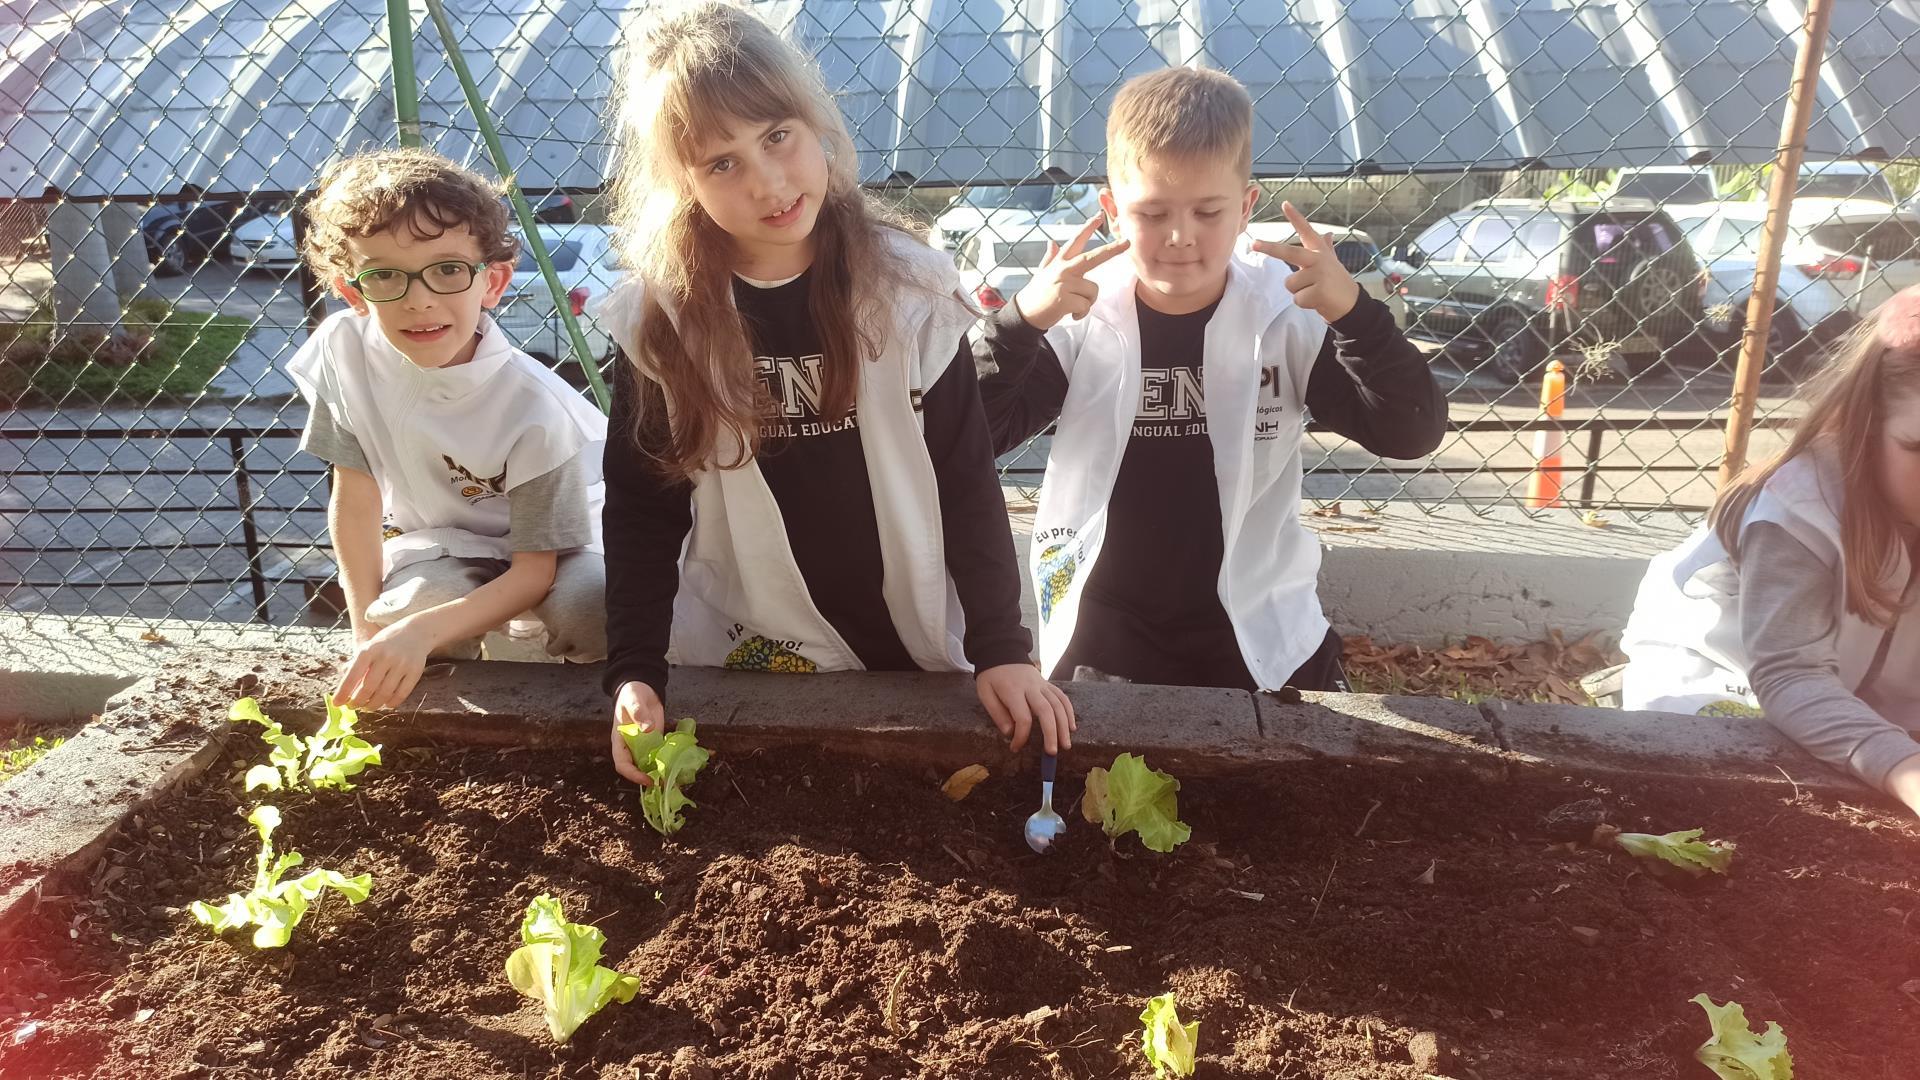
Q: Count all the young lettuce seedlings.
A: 8